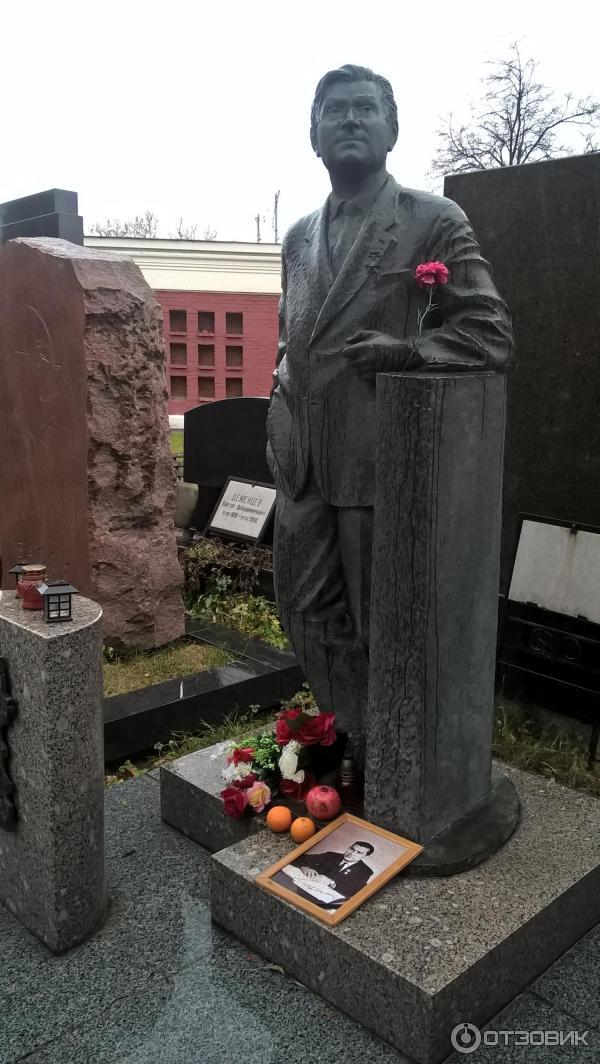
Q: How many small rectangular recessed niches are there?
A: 9